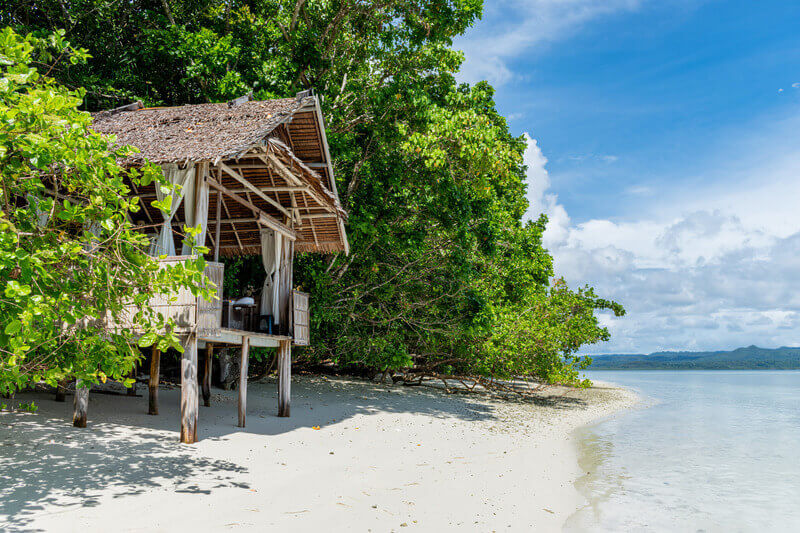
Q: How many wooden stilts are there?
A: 8